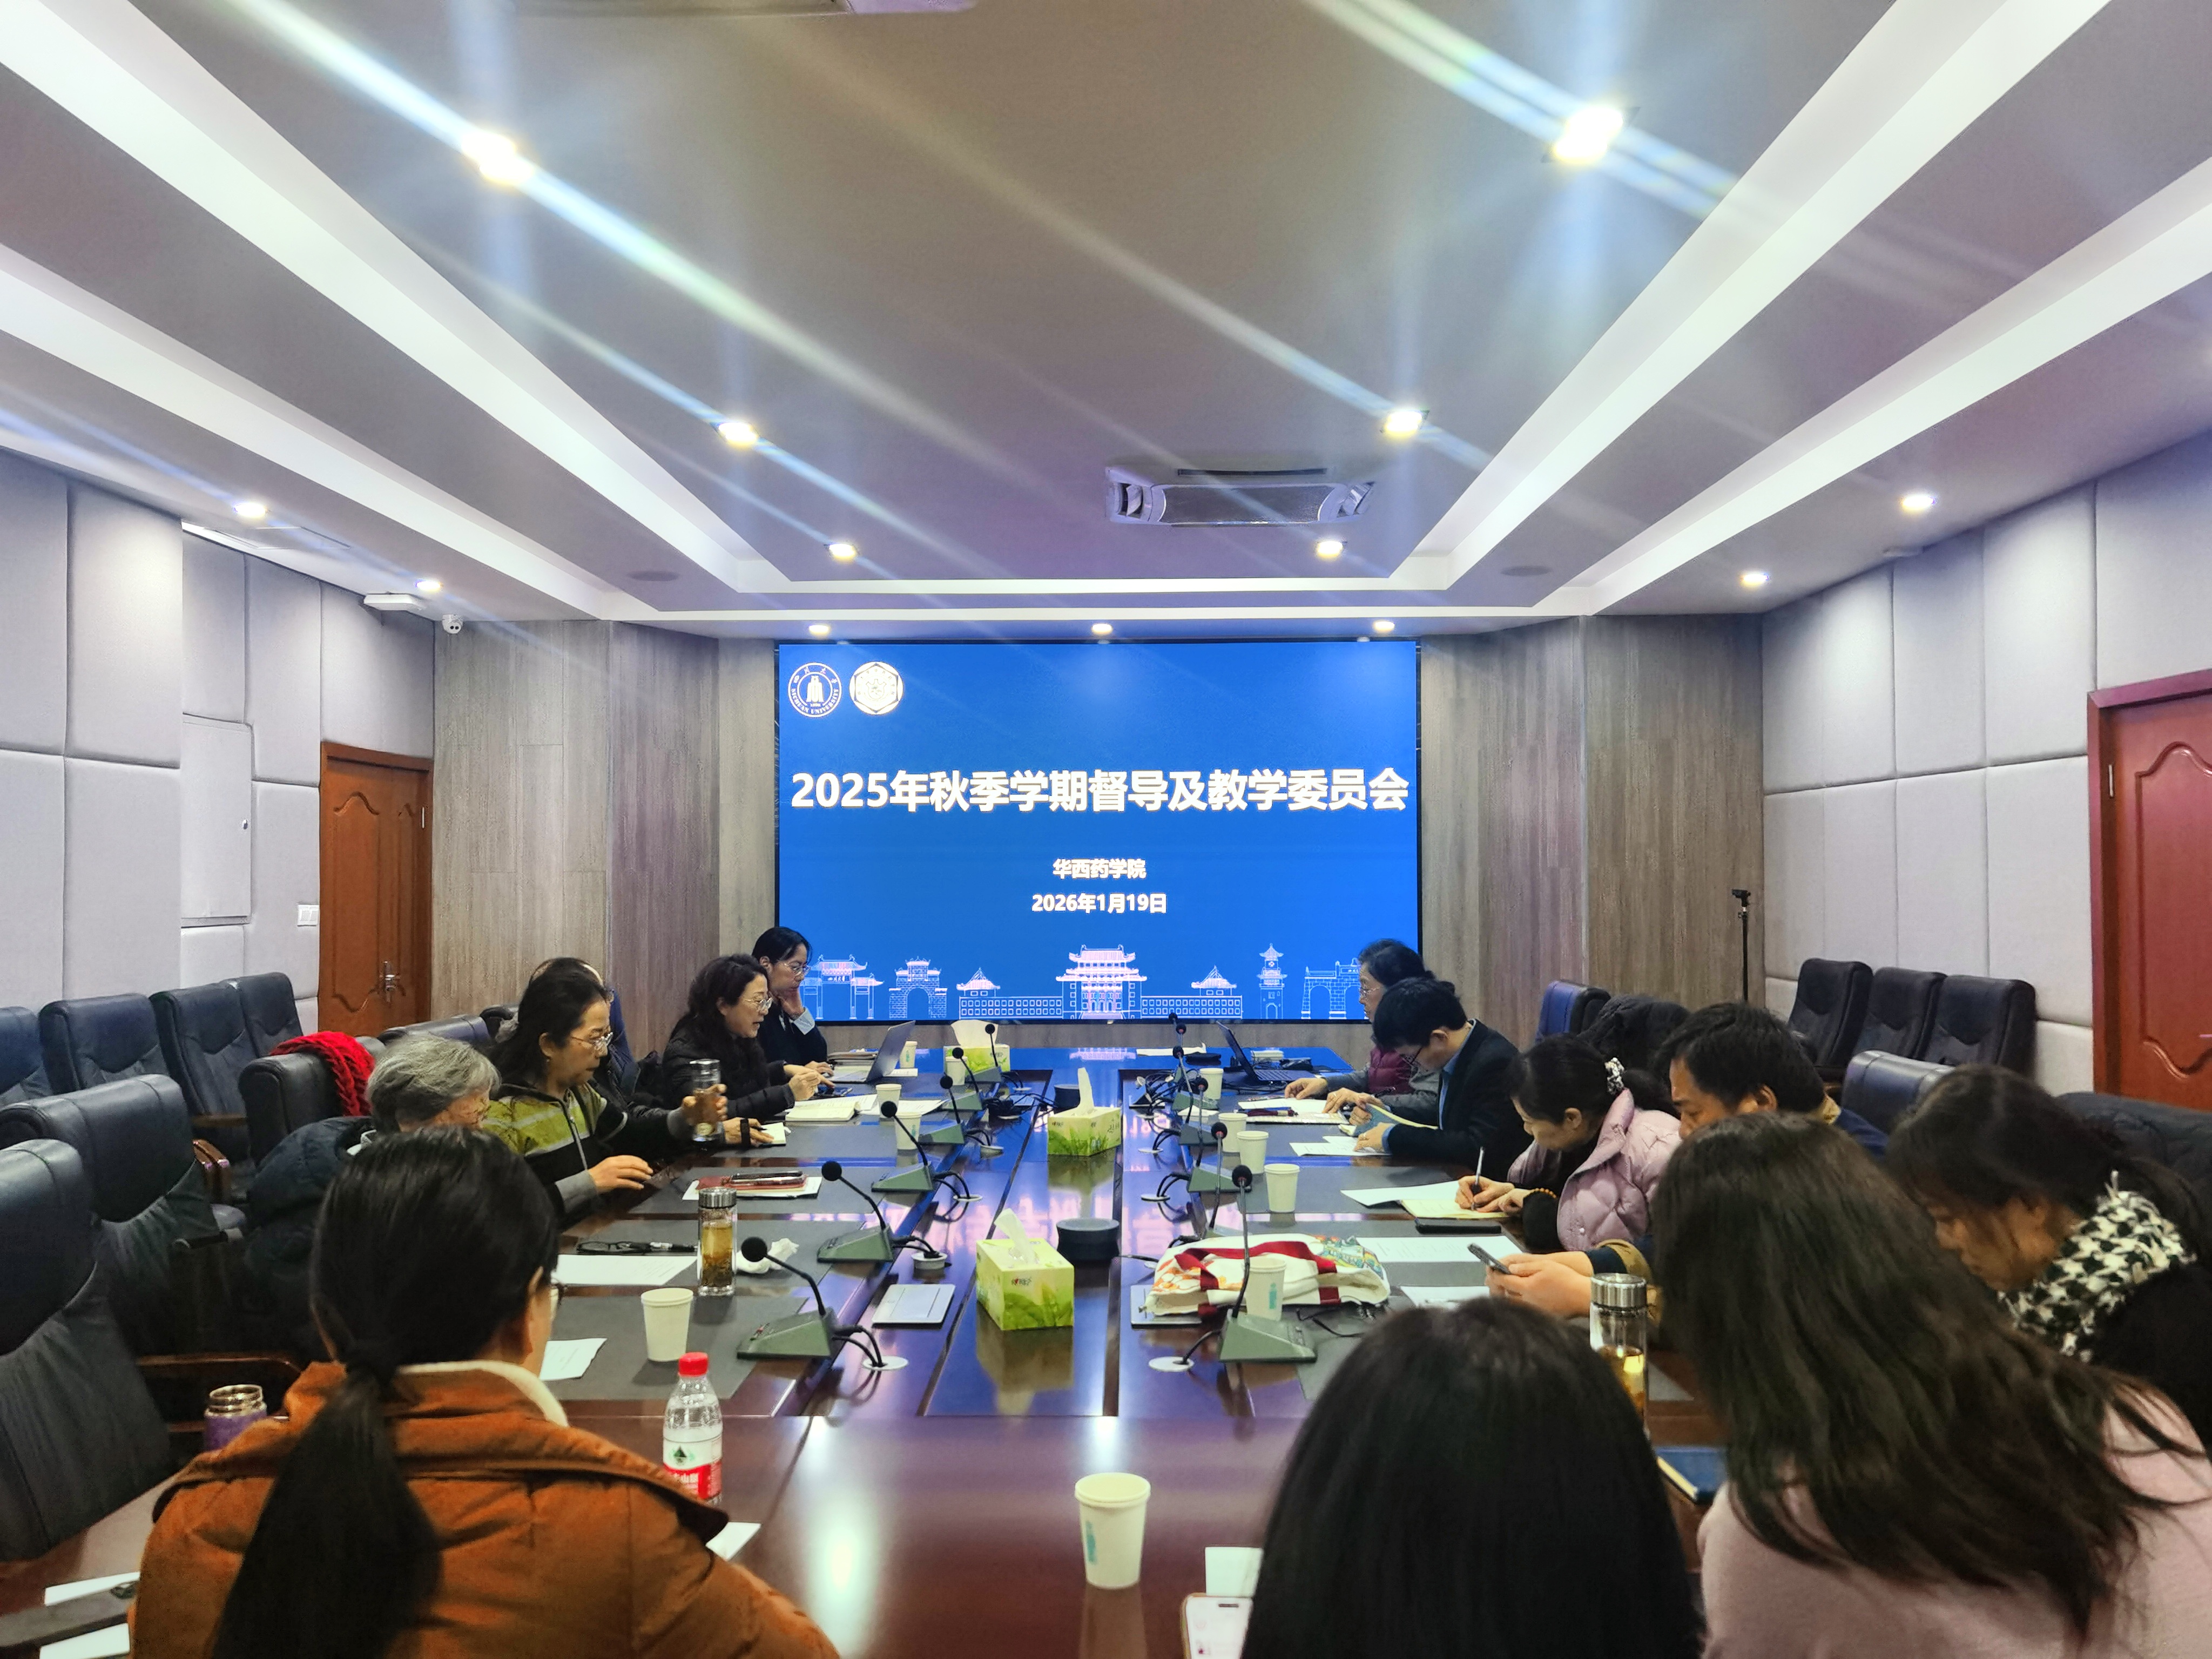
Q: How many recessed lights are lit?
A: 13